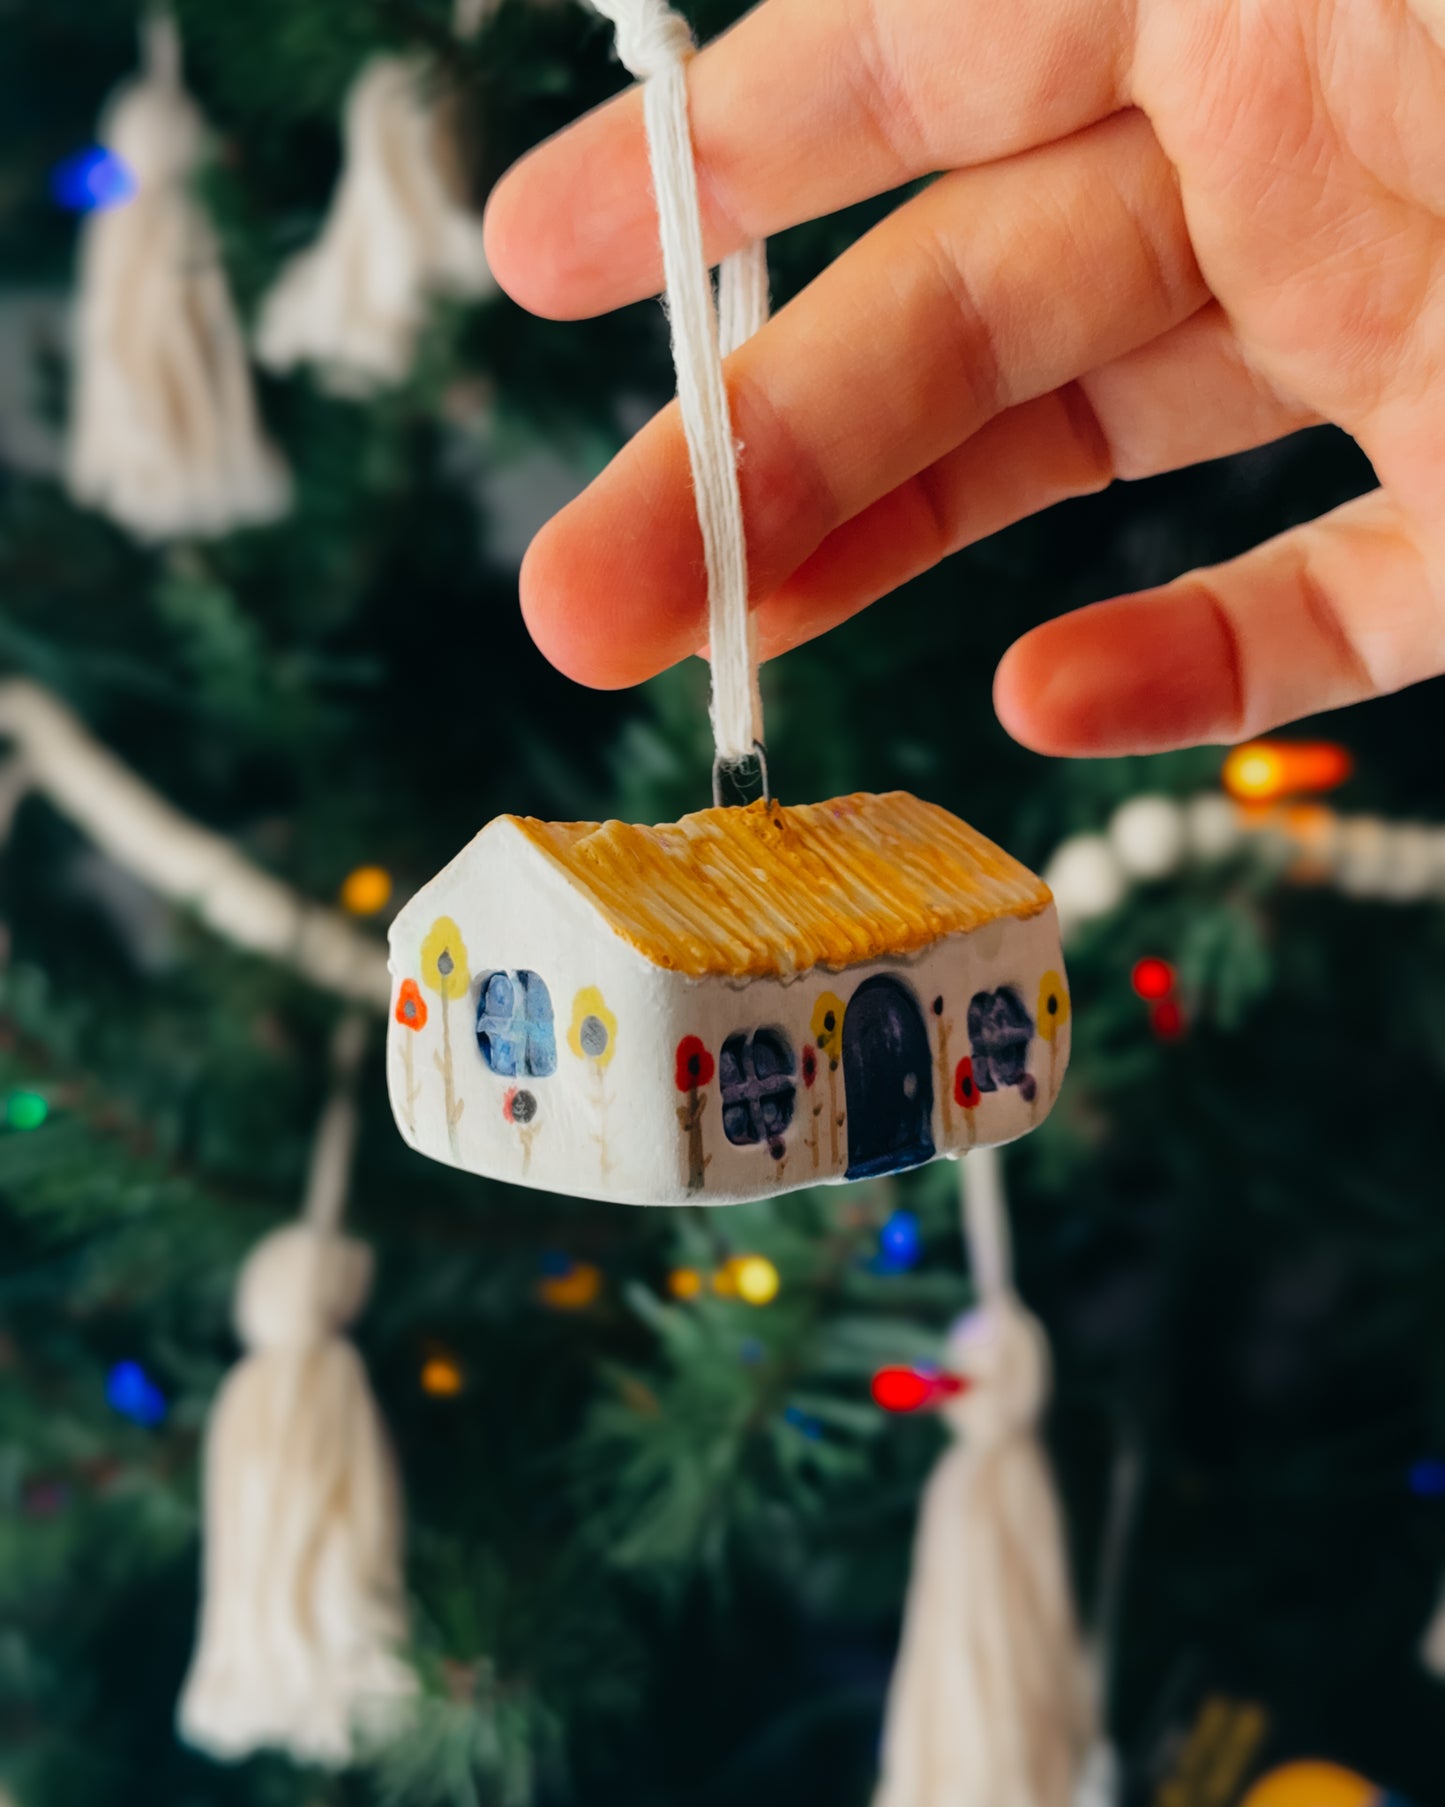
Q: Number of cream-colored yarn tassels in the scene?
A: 4